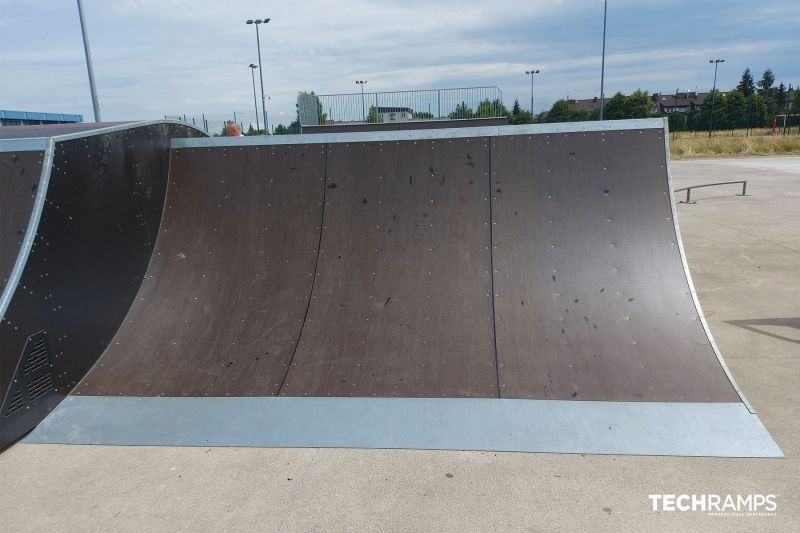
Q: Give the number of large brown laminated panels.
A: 3